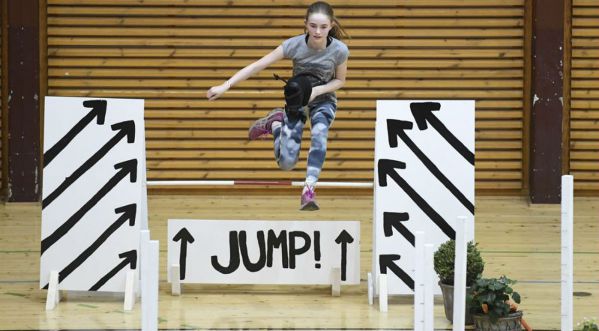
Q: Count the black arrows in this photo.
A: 12